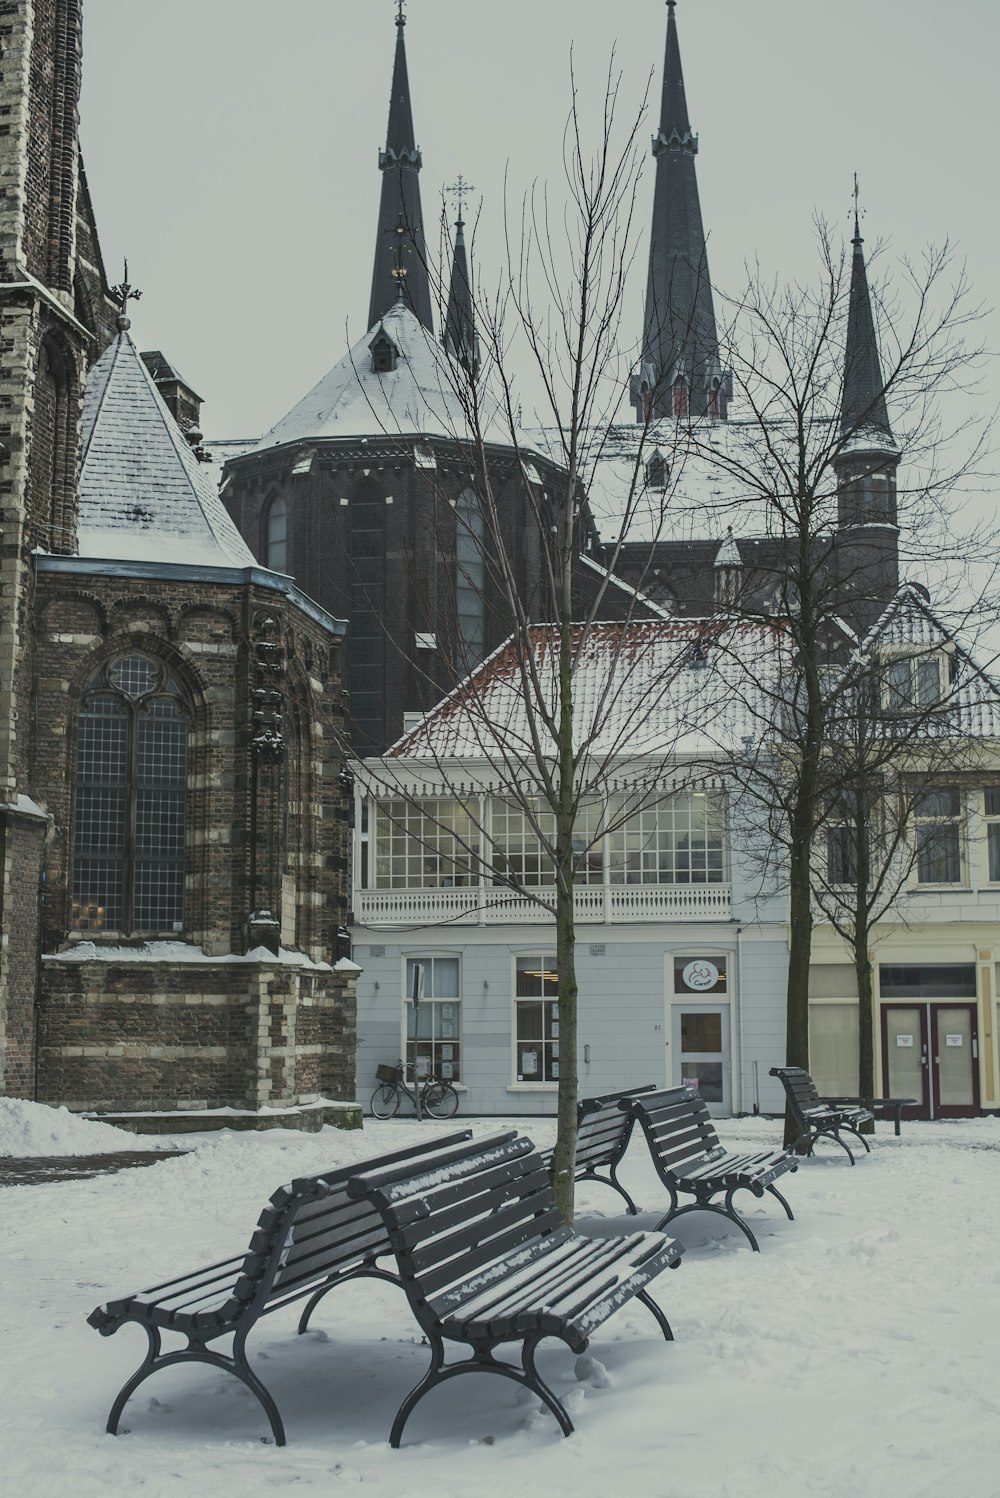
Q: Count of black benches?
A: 5